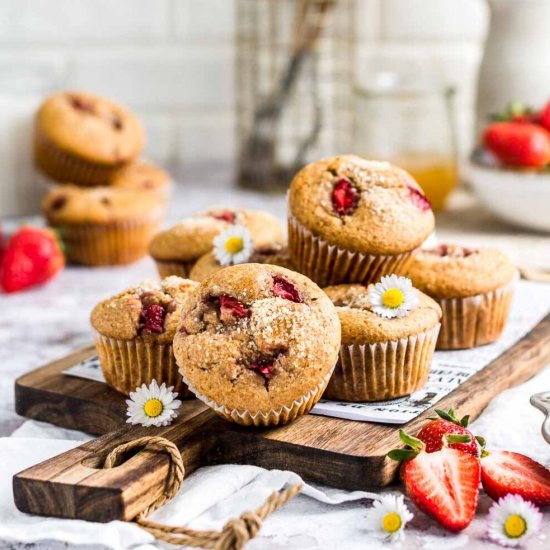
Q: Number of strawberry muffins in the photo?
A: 10